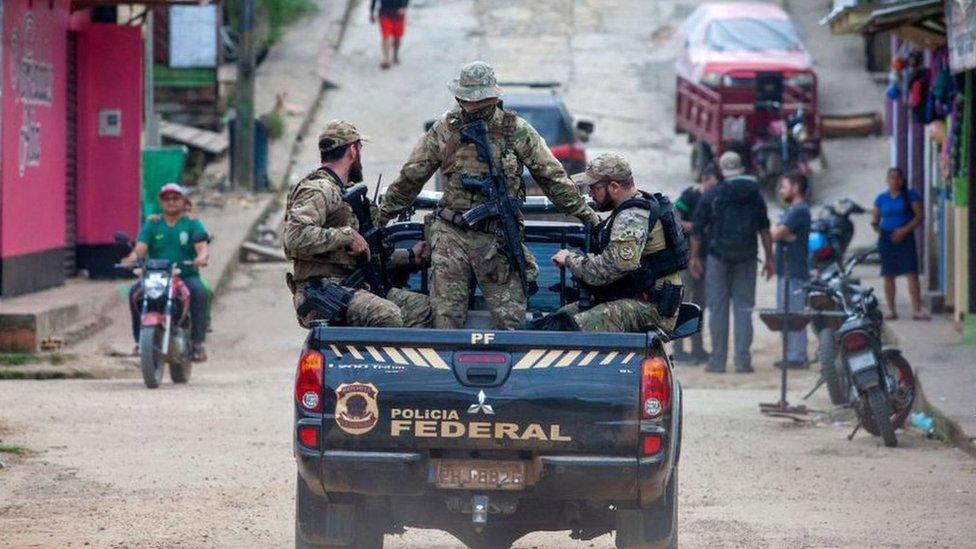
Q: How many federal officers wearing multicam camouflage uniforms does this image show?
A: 3